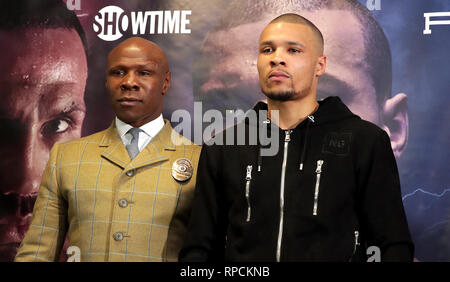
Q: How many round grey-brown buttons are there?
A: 3